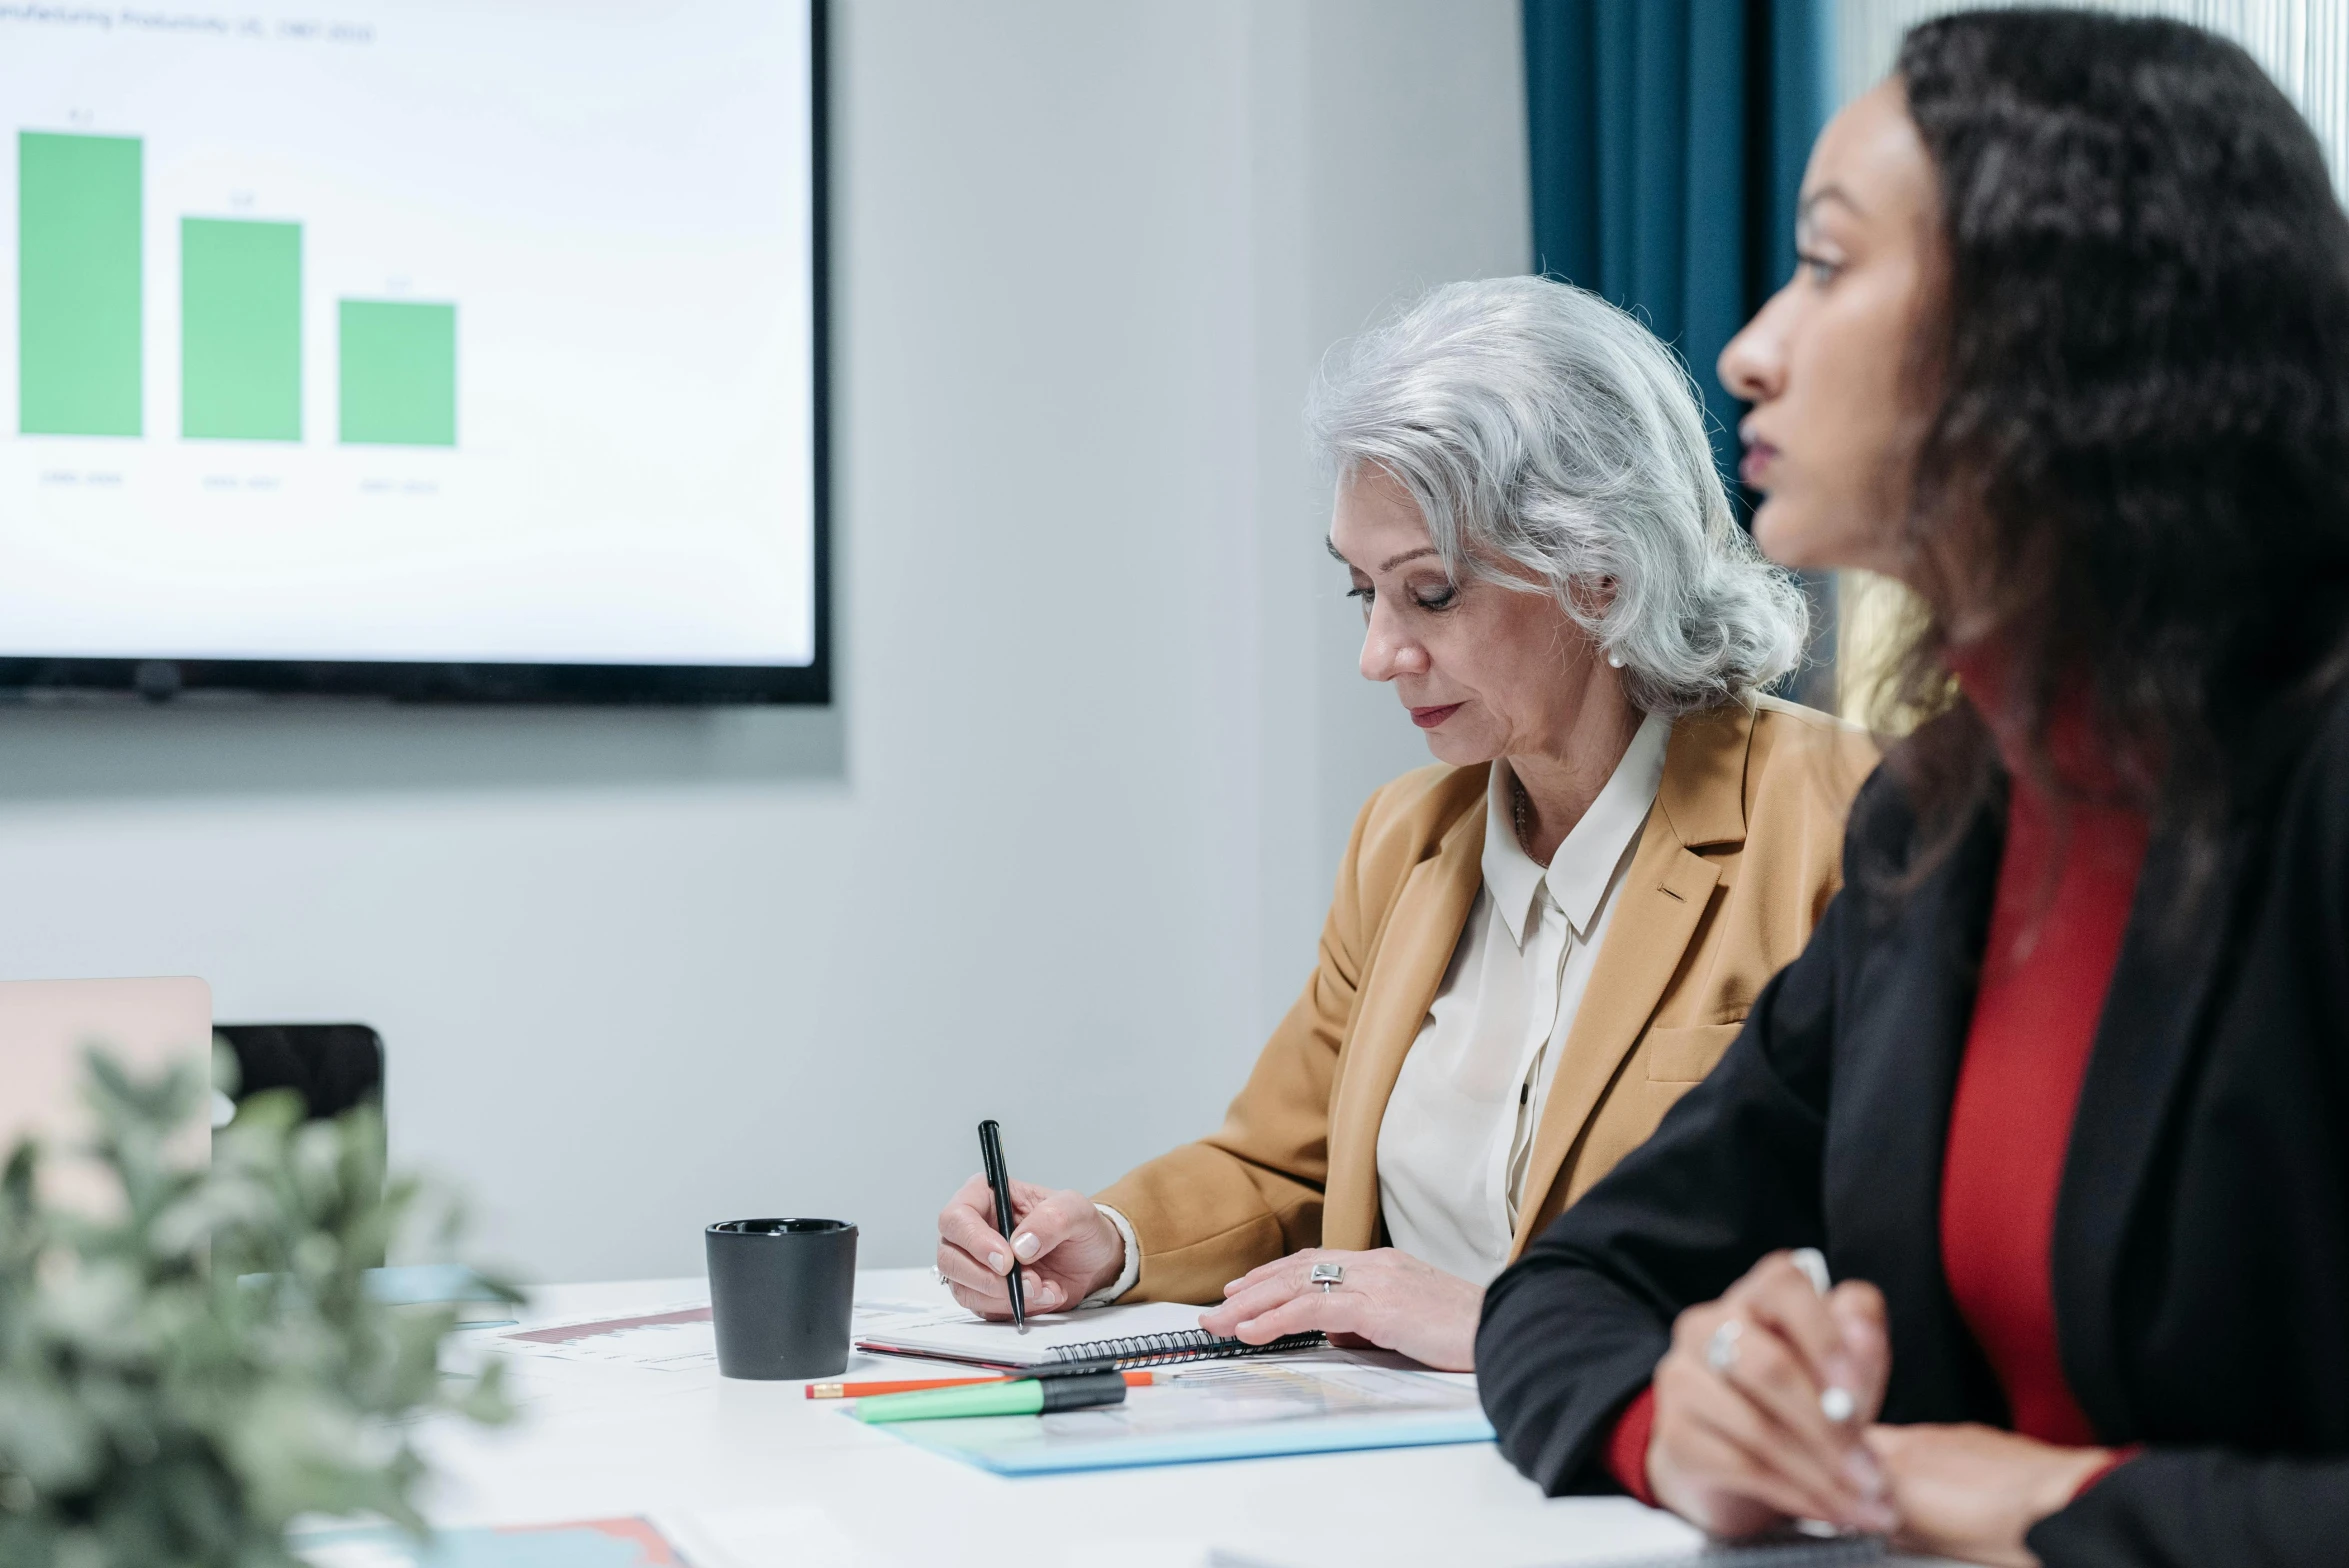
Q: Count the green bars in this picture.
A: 3